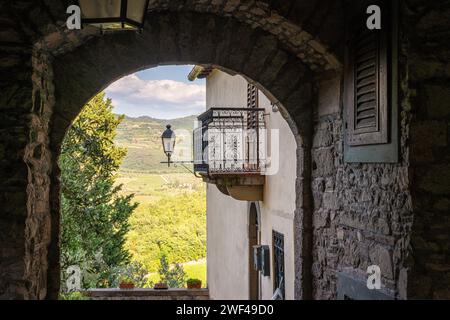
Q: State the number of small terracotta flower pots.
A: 3